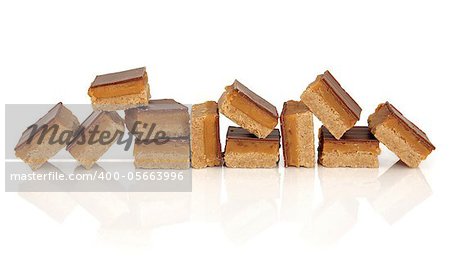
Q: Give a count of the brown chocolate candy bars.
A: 12